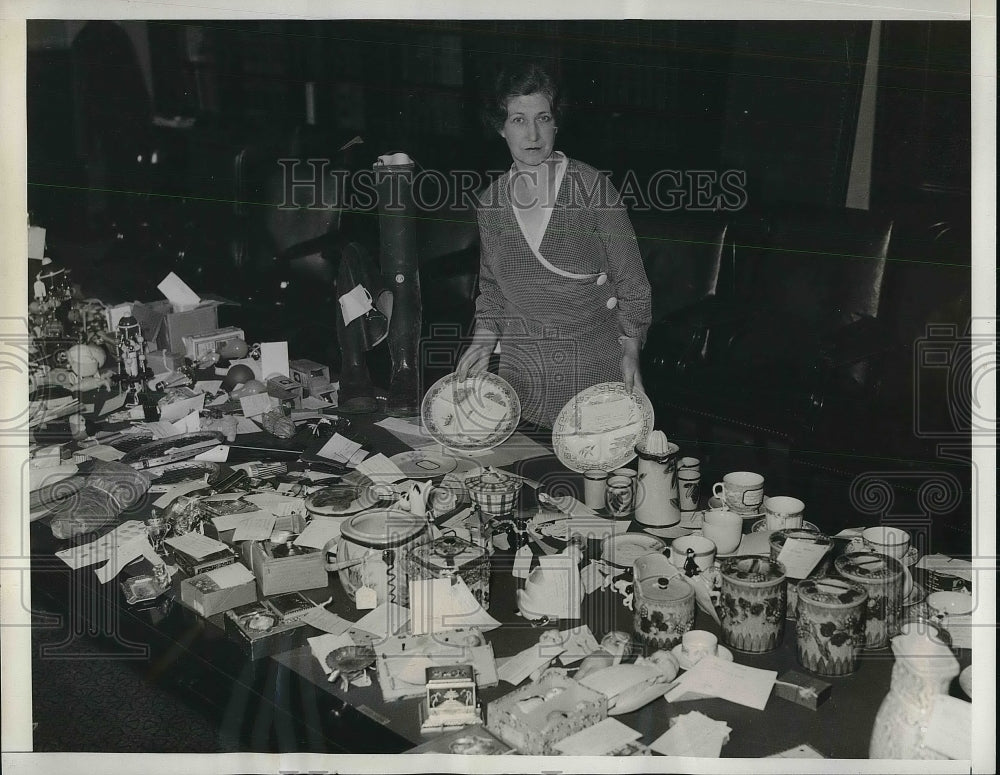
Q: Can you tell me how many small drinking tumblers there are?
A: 5